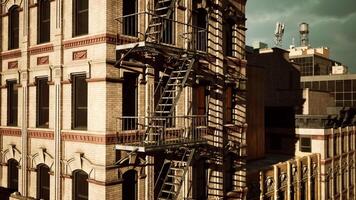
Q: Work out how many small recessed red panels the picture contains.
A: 3